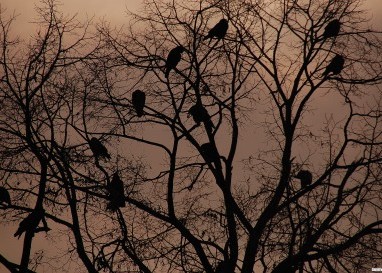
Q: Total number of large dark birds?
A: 12